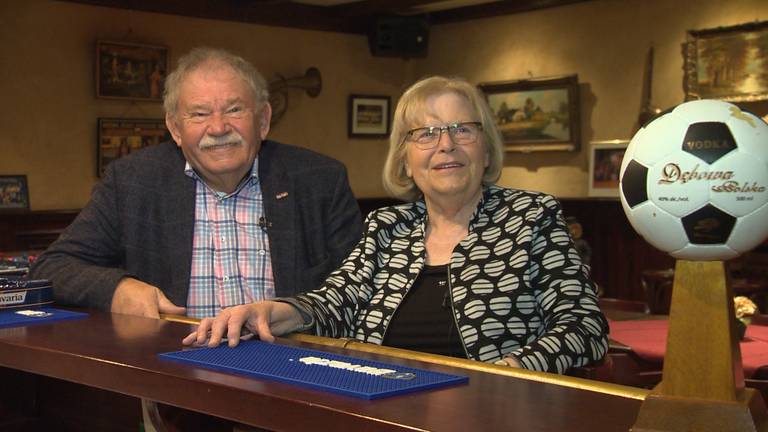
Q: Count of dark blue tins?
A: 1